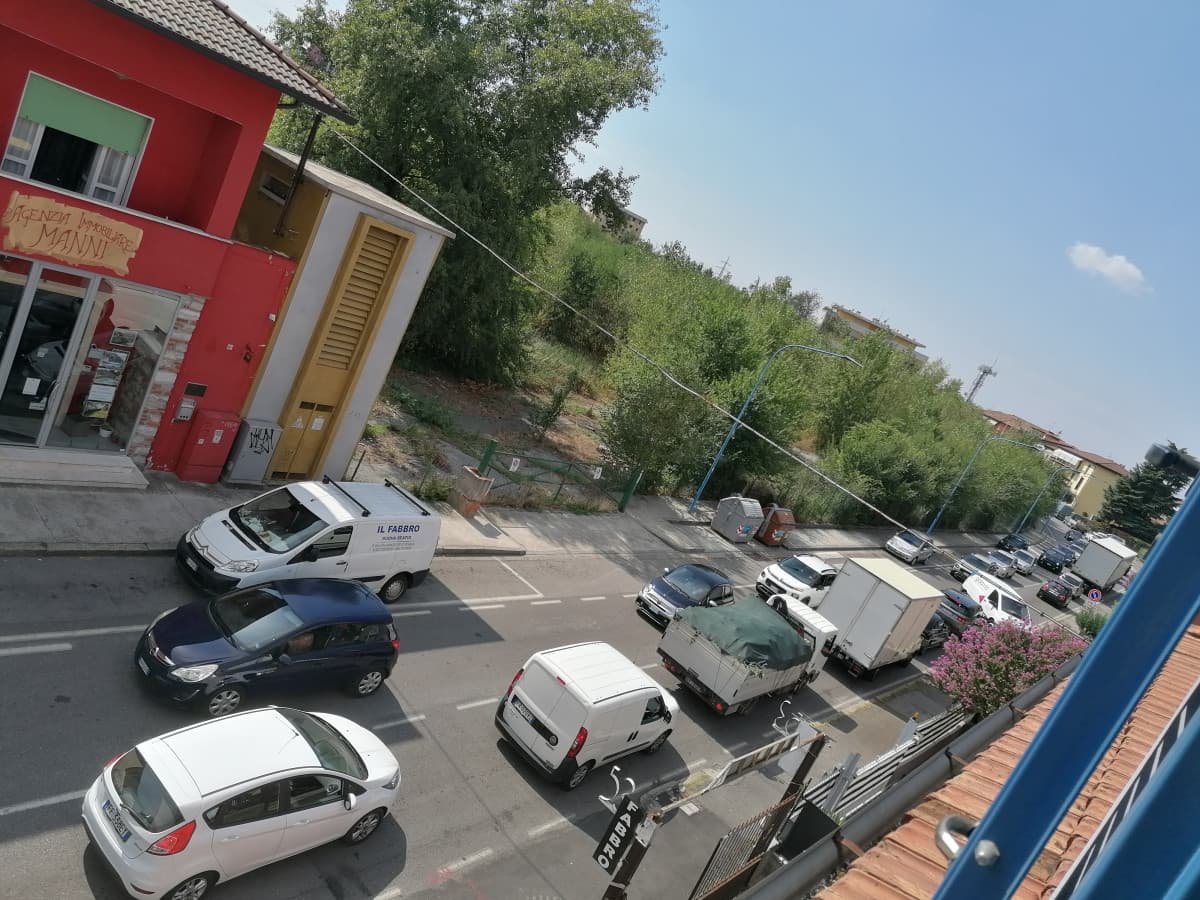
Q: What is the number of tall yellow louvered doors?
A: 1